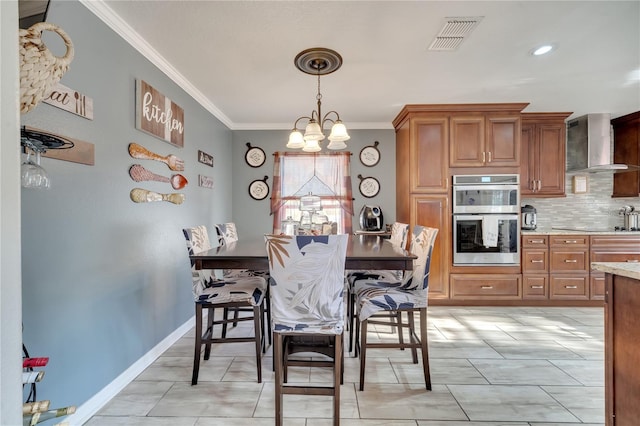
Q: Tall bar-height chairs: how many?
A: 5